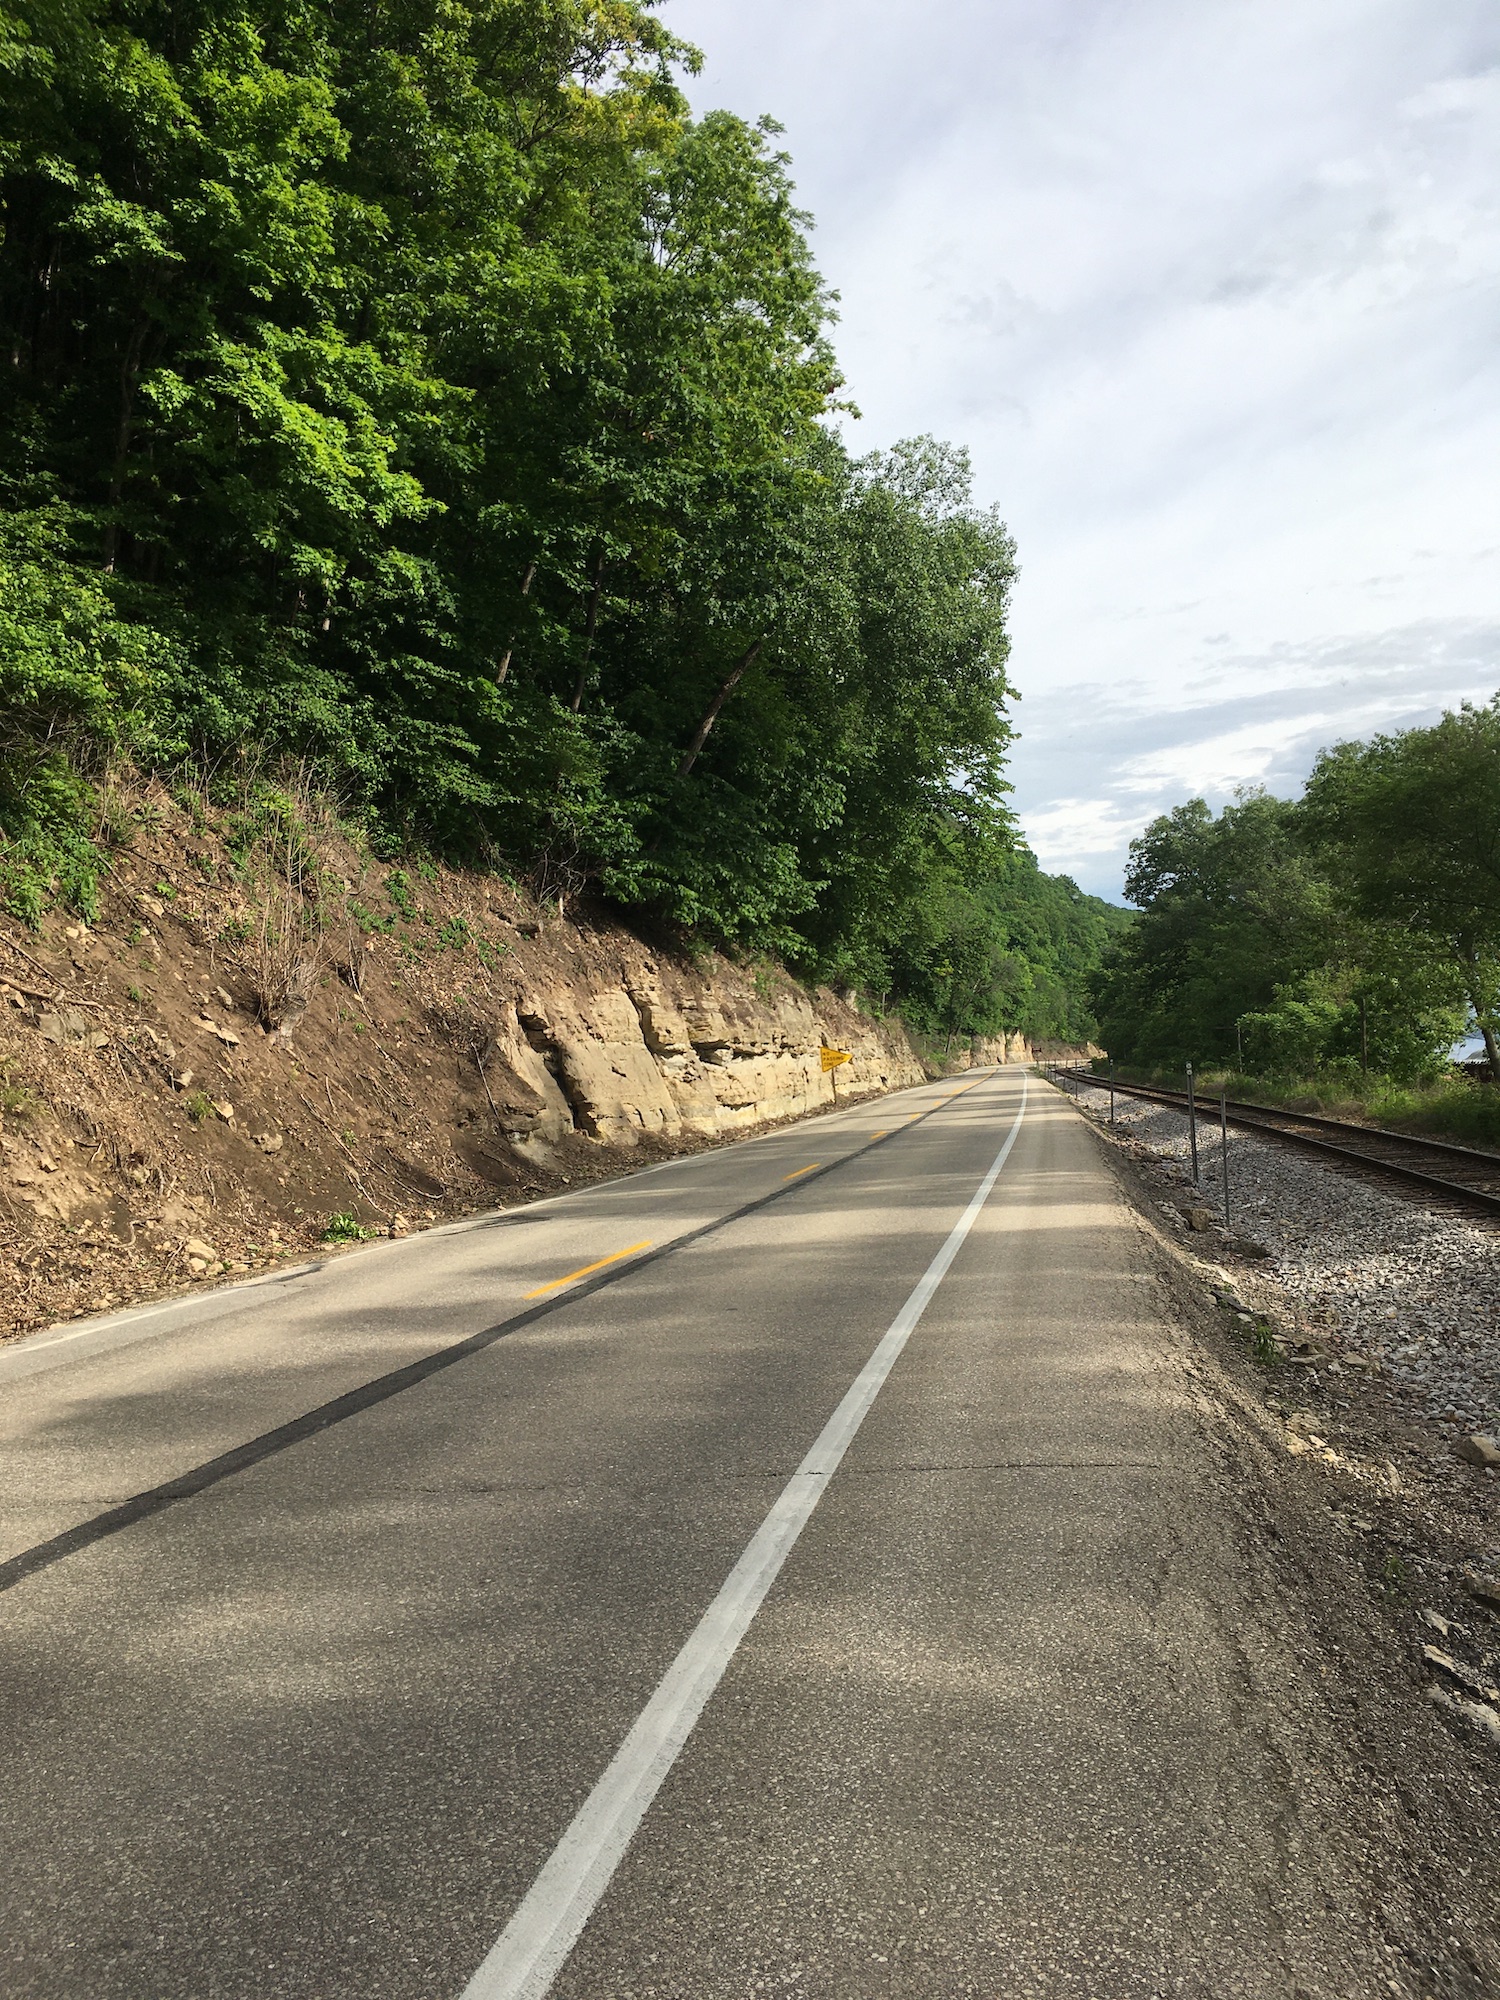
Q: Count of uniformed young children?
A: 0